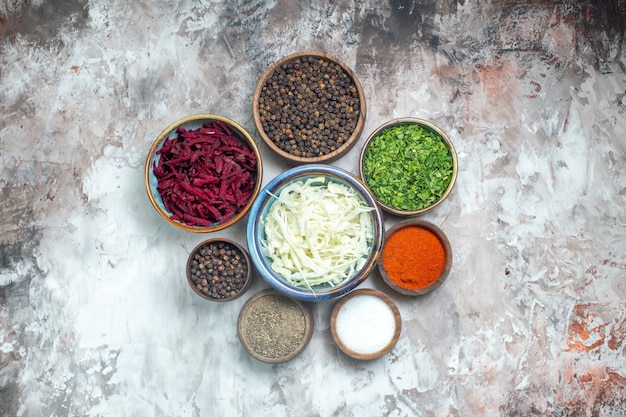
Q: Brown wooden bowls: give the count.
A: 5